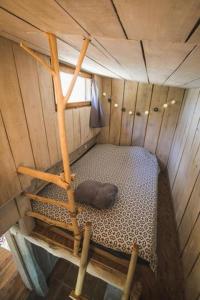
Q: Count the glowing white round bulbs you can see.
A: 6